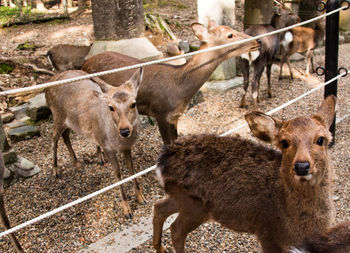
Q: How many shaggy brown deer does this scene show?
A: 1